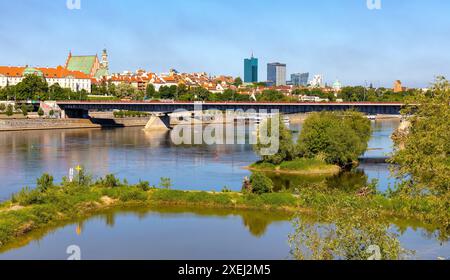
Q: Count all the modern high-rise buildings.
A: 3